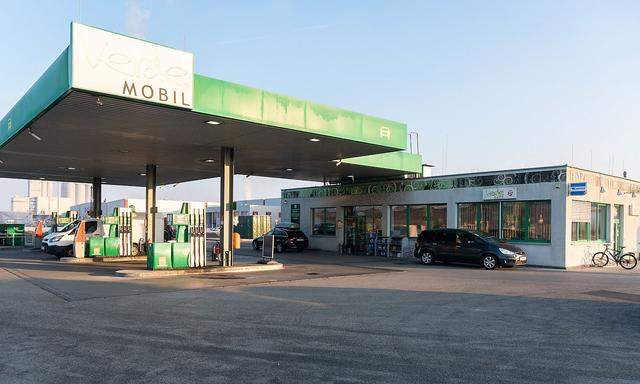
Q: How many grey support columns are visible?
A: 3